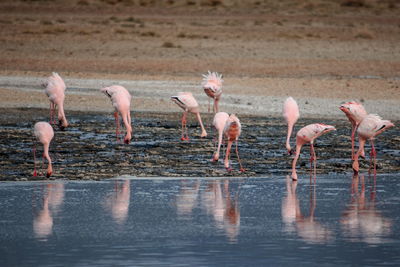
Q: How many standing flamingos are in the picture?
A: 11